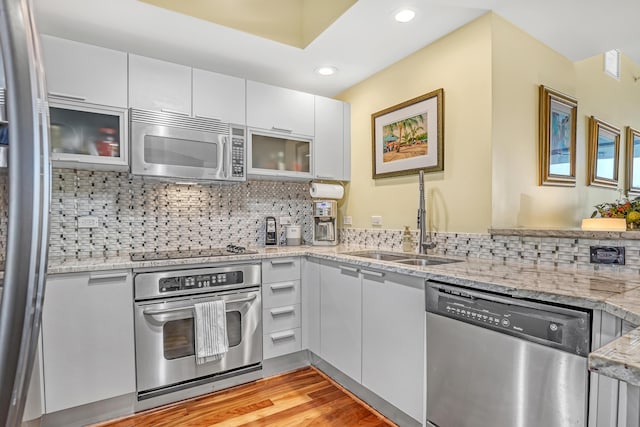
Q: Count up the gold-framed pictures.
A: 4